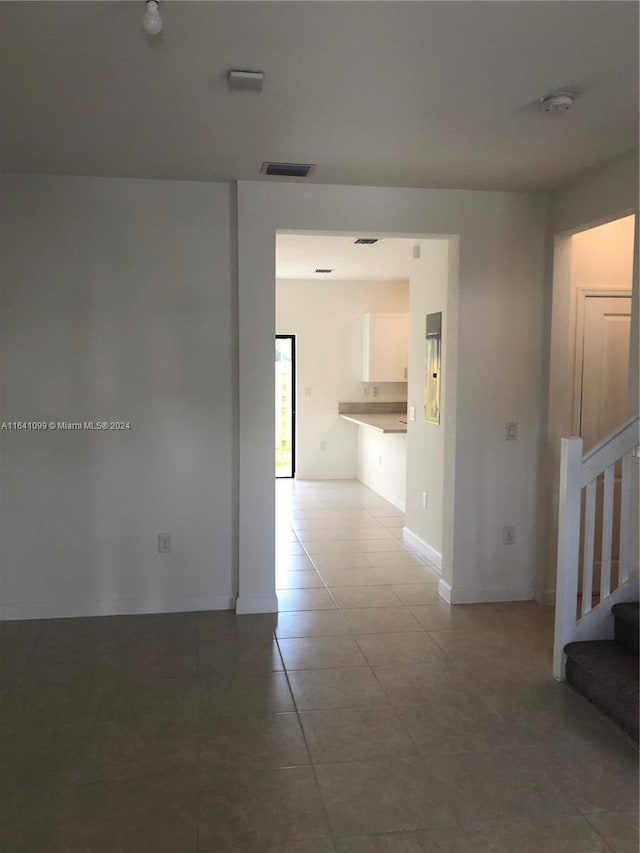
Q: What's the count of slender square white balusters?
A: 3